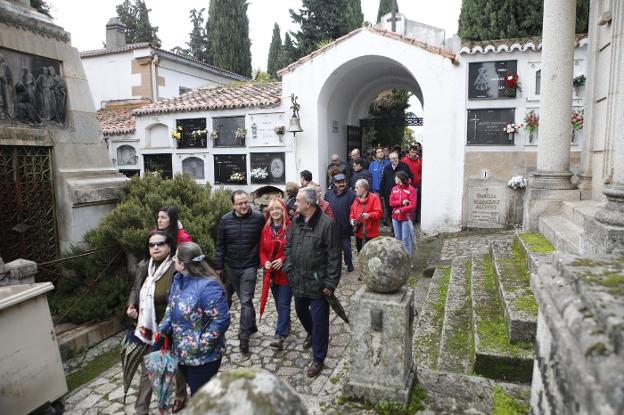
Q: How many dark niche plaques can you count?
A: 7